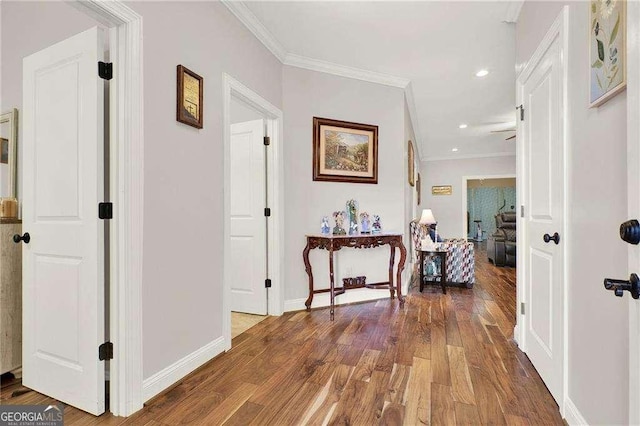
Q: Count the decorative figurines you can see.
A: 5